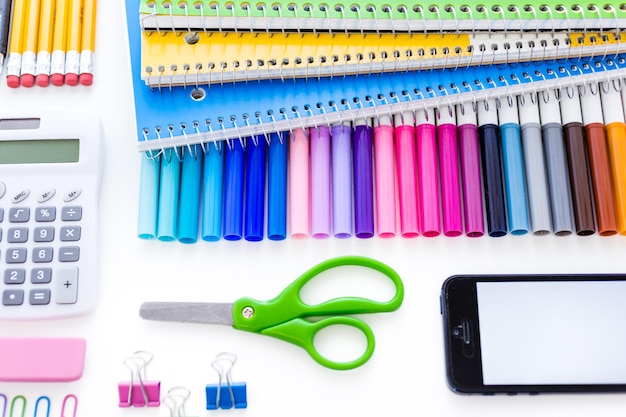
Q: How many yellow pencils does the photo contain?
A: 6